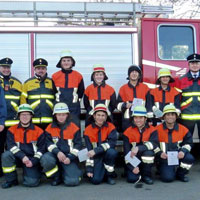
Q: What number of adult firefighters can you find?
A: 3